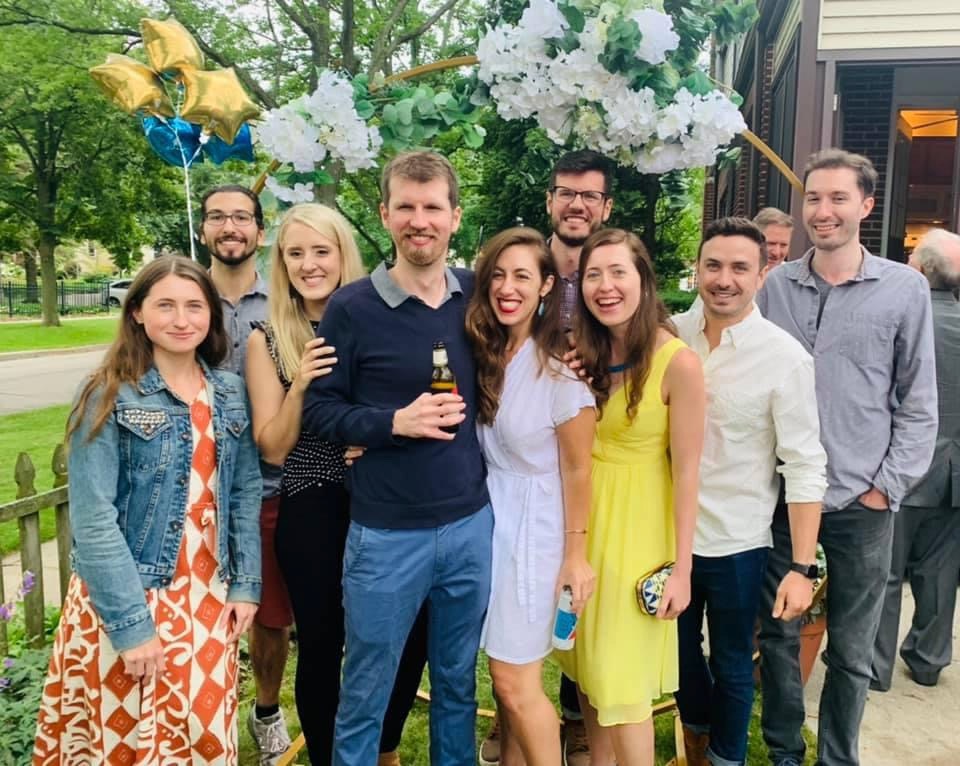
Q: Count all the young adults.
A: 9